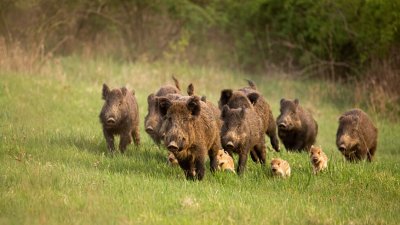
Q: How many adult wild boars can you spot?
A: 7